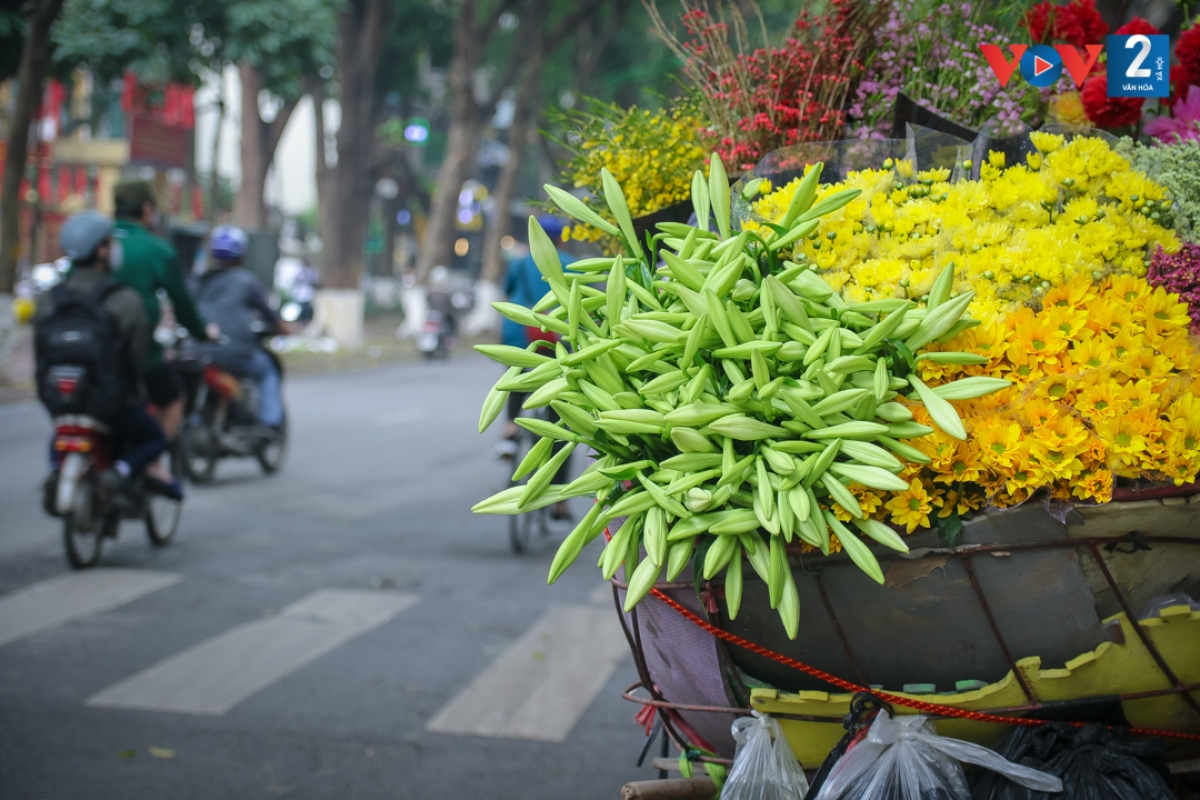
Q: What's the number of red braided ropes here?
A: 1